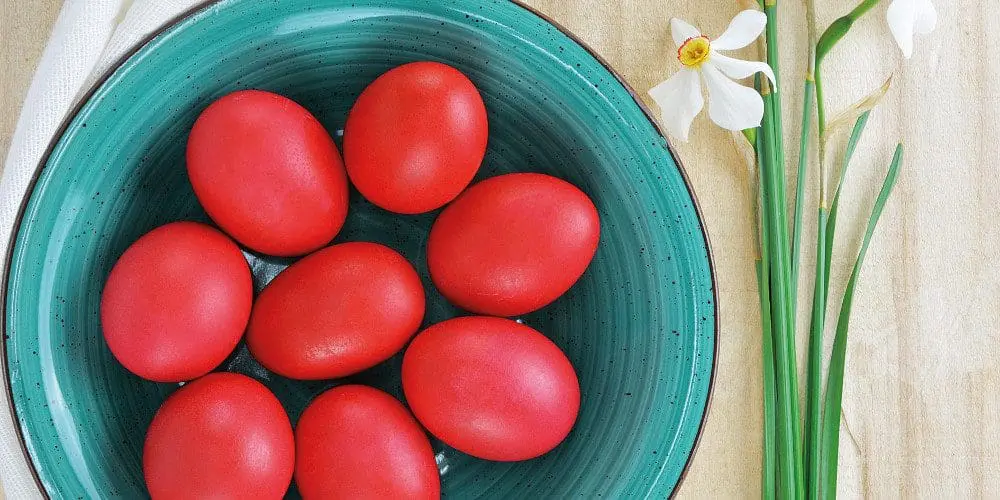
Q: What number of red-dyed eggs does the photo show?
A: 8